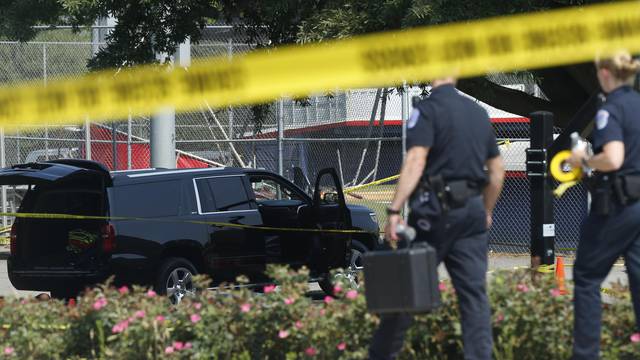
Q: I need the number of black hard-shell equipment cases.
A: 1